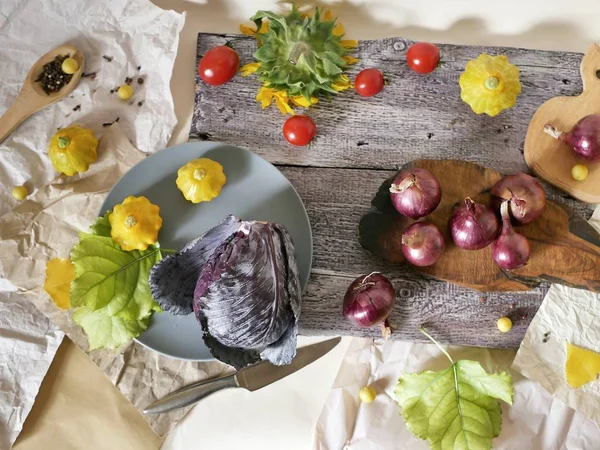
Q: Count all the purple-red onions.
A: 7